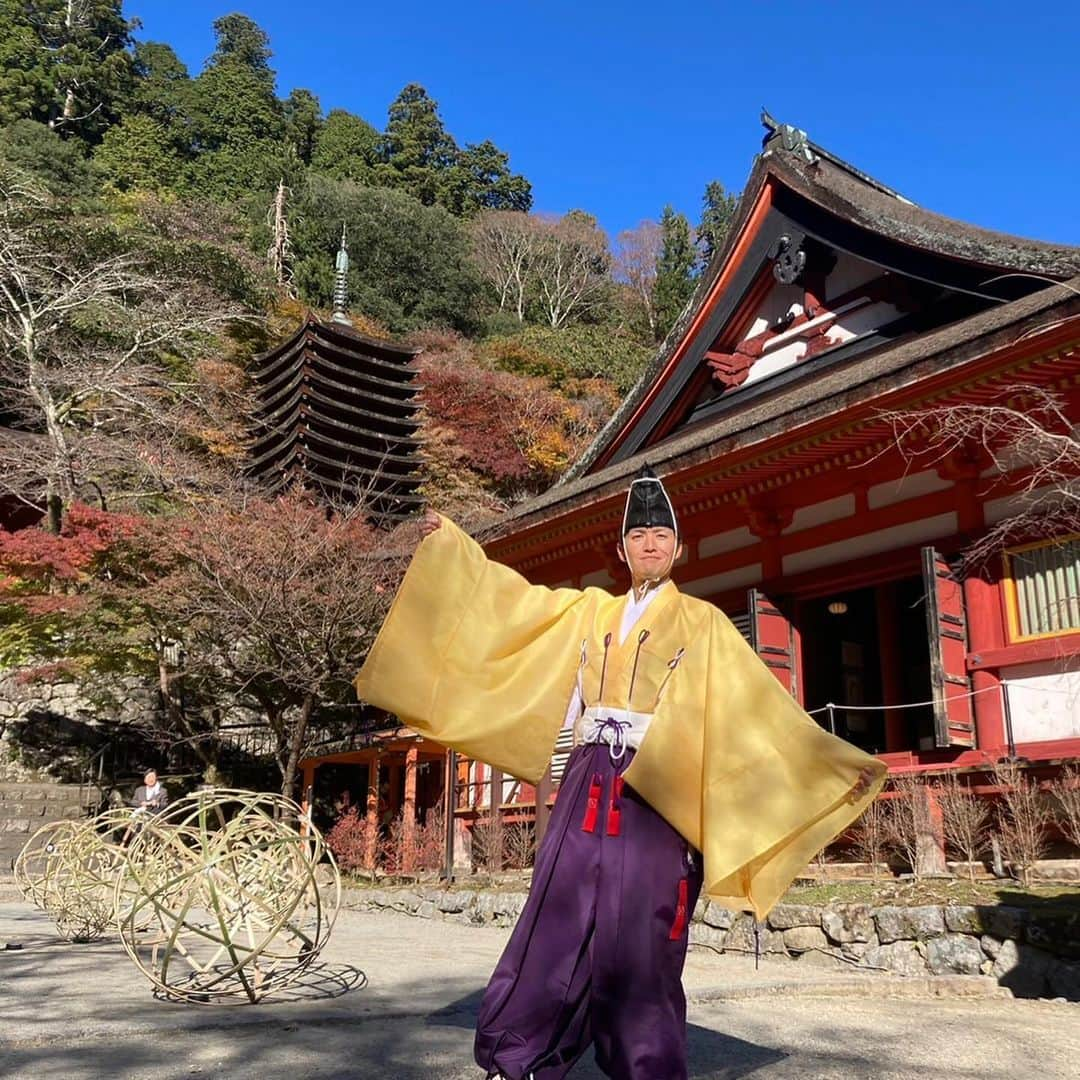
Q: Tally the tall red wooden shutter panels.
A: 2